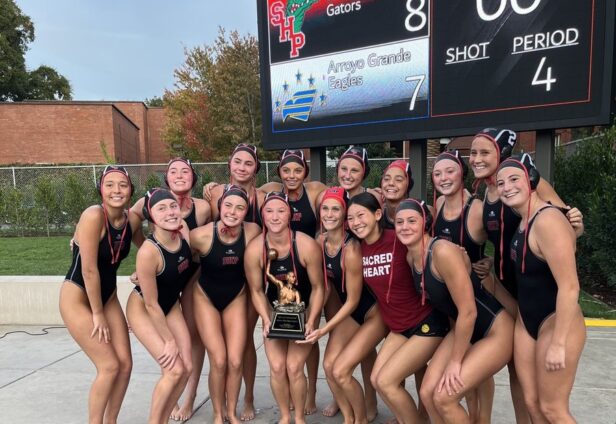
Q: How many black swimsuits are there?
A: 14